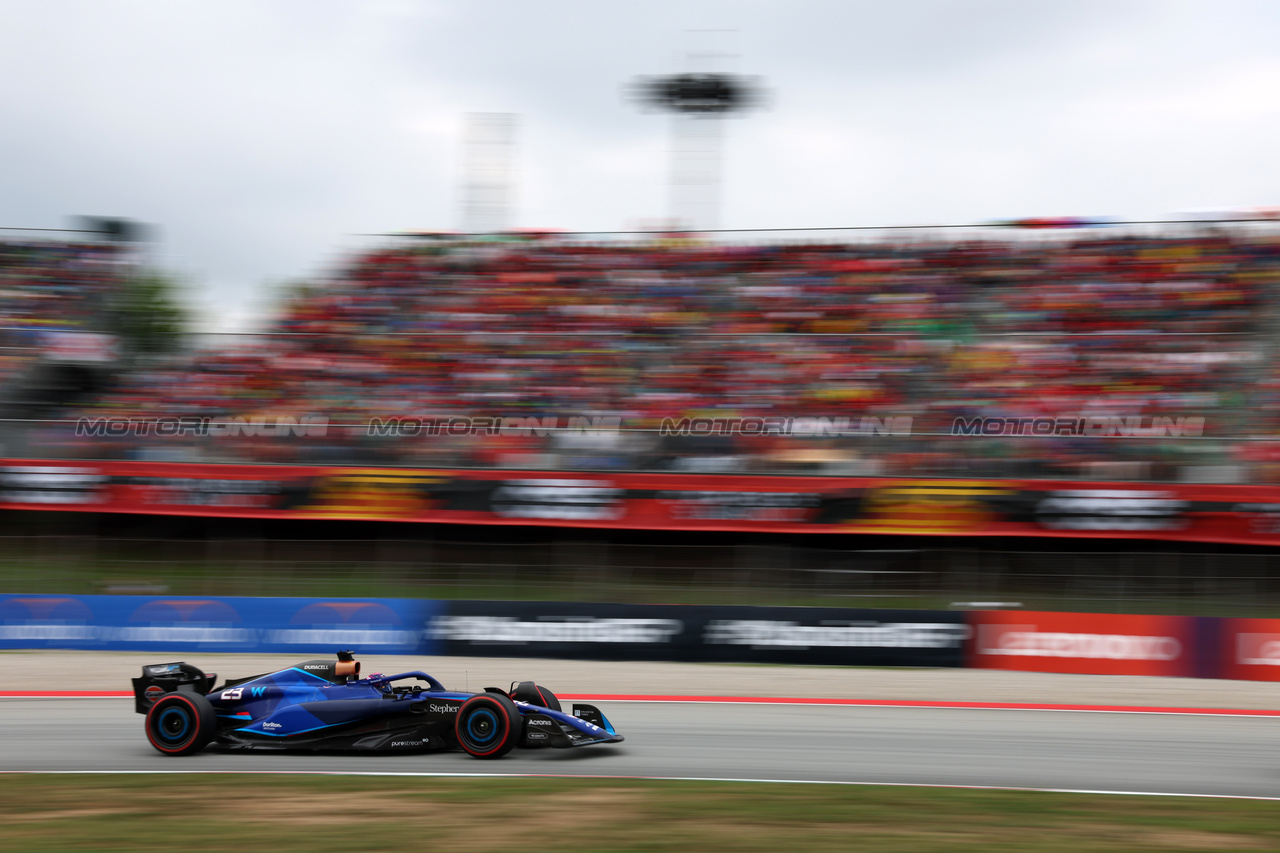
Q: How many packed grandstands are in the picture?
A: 2